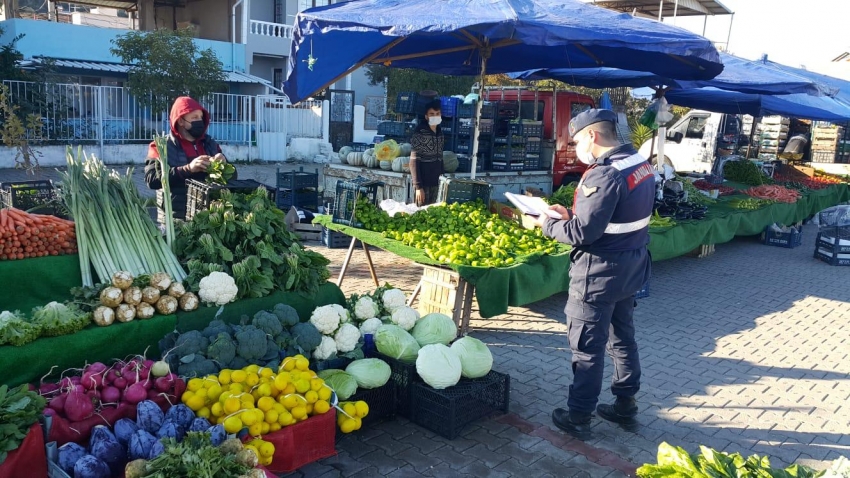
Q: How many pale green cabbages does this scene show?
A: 6